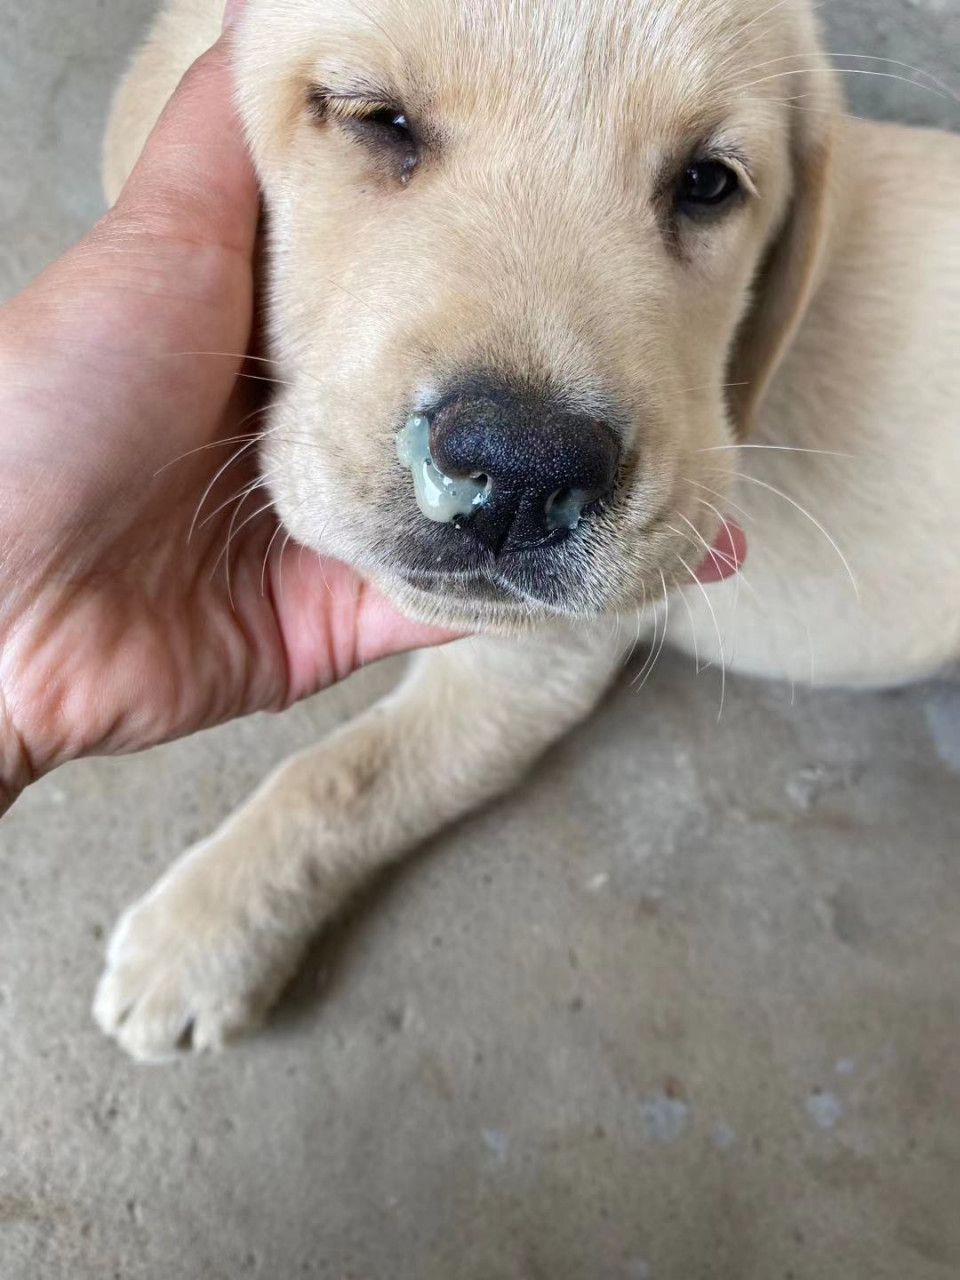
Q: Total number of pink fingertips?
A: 1